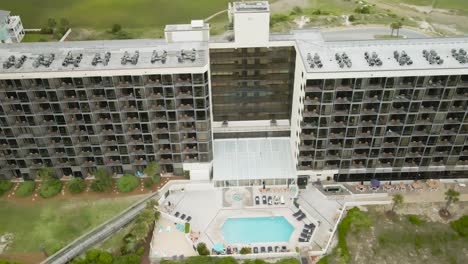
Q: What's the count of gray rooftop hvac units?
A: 13